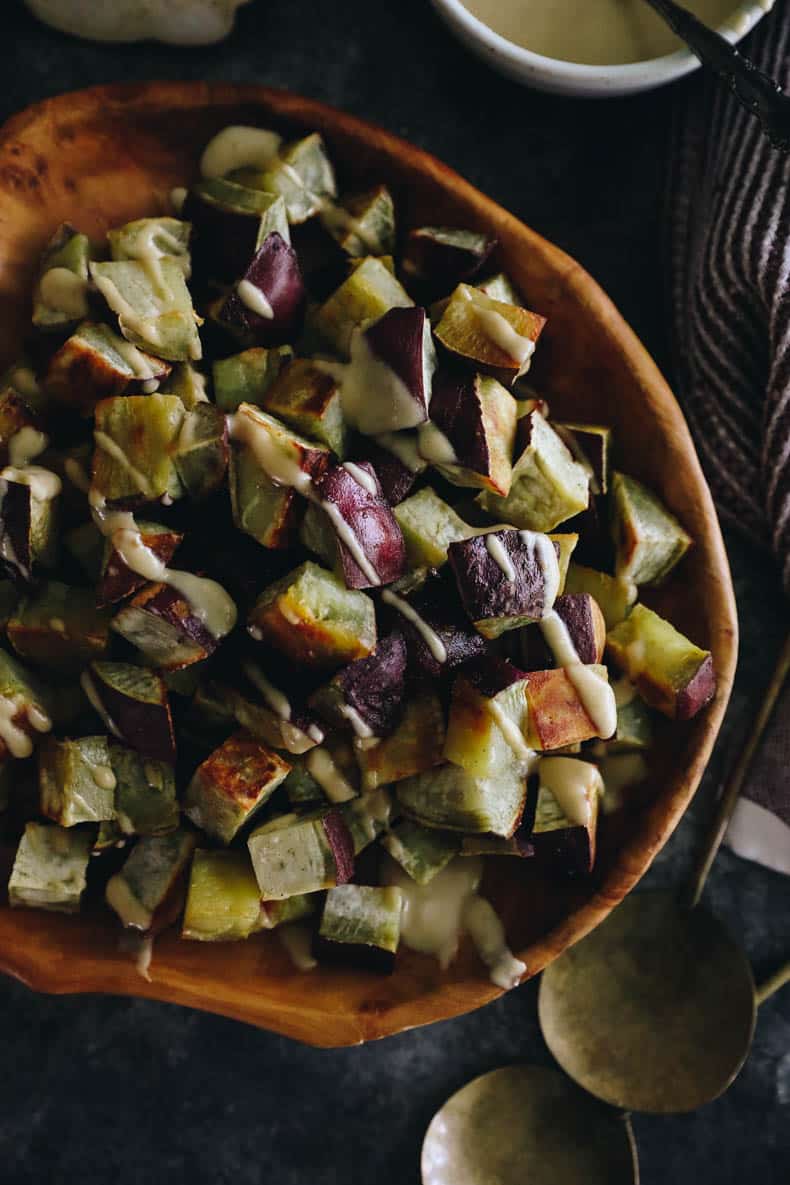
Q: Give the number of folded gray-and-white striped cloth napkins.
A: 1